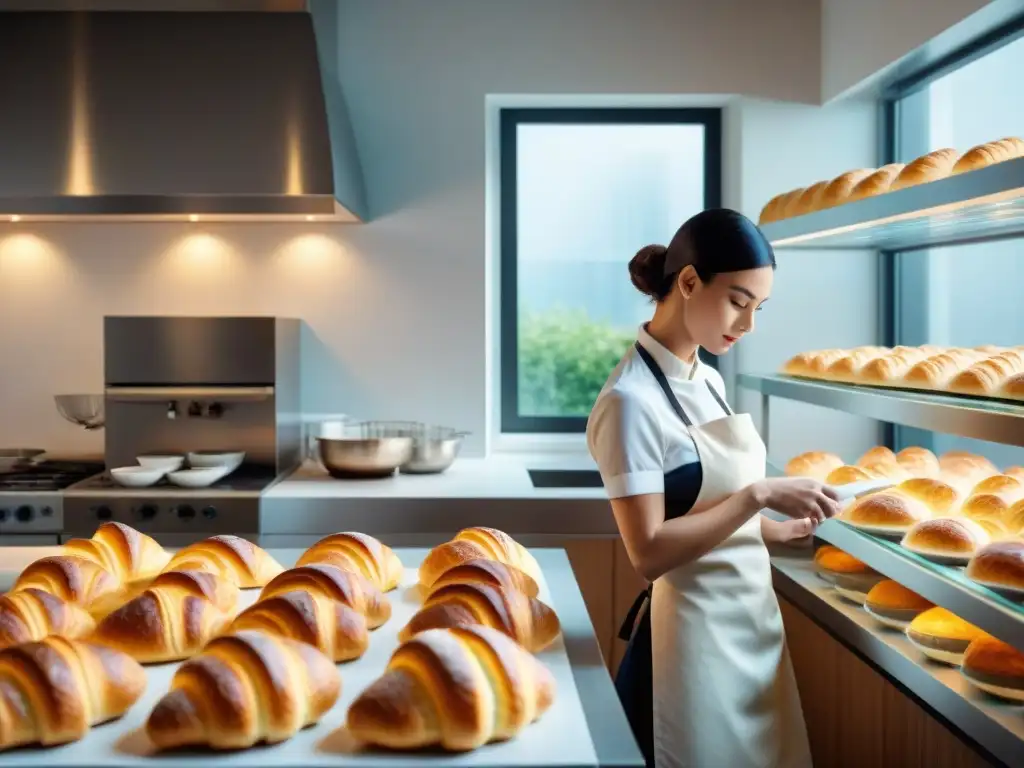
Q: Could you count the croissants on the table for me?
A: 15